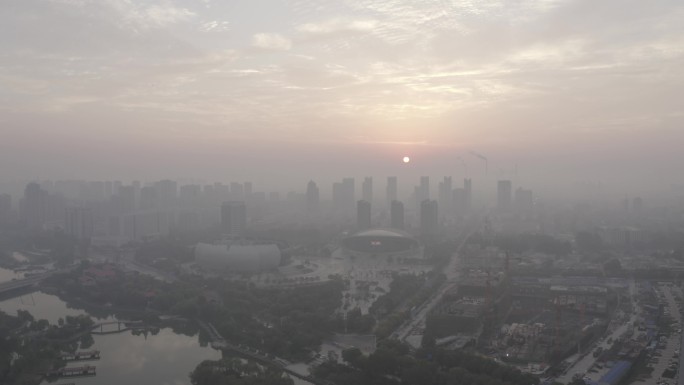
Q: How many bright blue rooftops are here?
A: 1